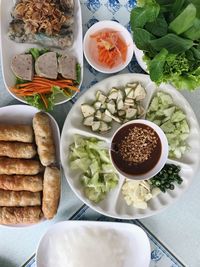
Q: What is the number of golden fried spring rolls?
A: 8